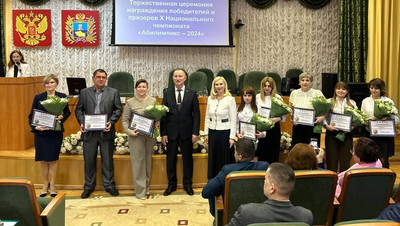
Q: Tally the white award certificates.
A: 8